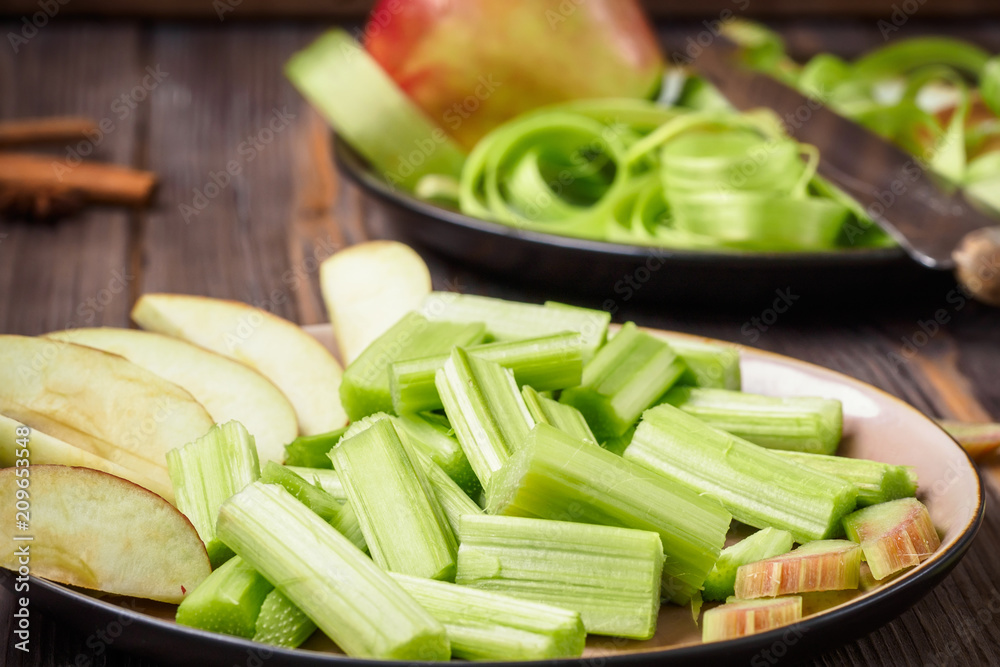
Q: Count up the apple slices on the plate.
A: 6